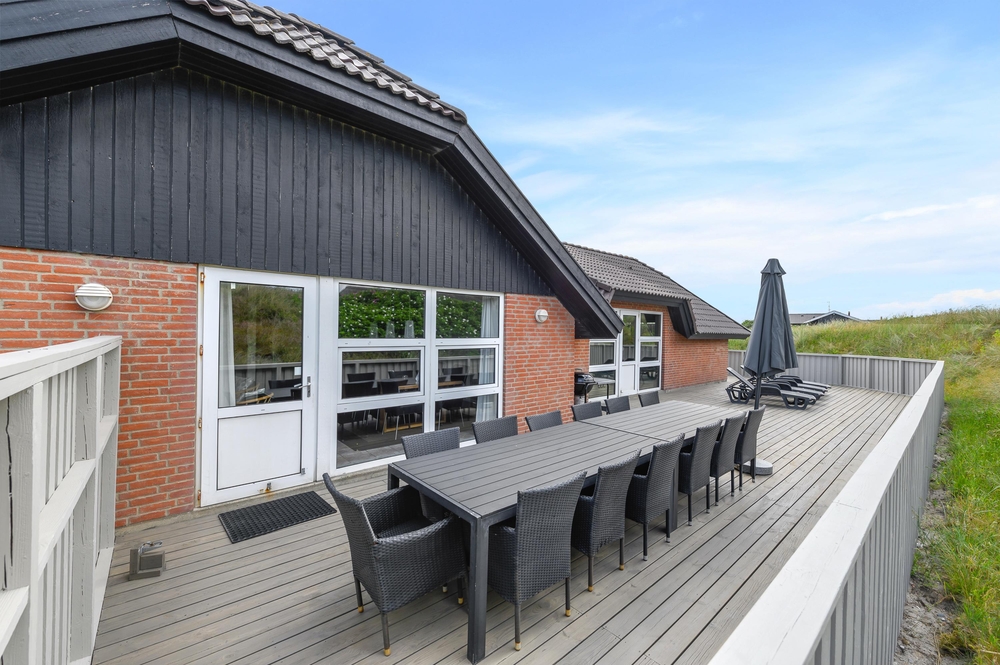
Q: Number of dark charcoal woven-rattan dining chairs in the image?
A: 13